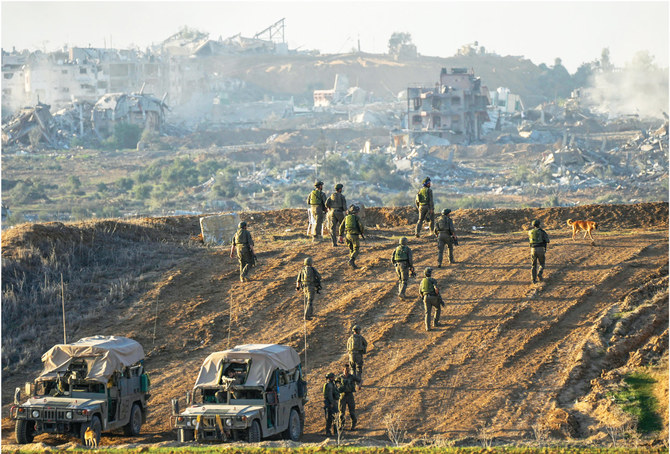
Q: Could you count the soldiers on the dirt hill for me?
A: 13